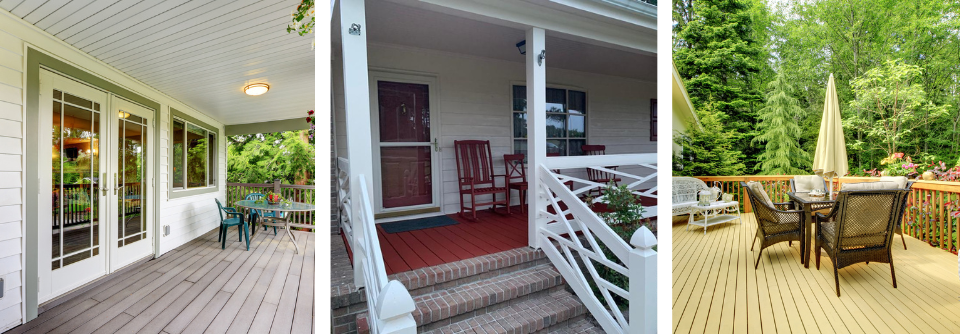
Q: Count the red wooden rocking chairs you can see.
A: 2